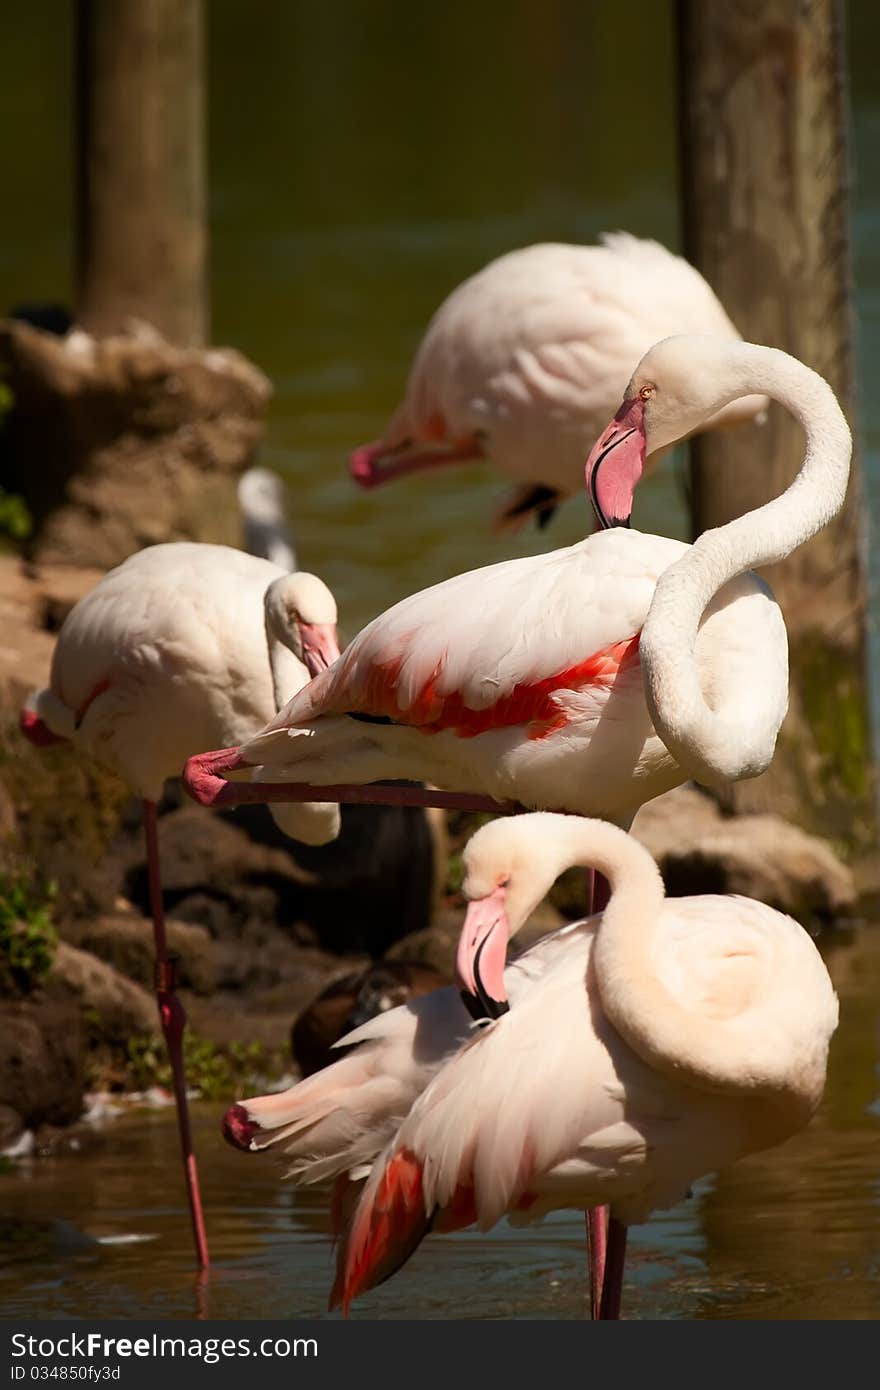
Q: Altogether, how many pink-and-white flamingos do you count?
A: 4